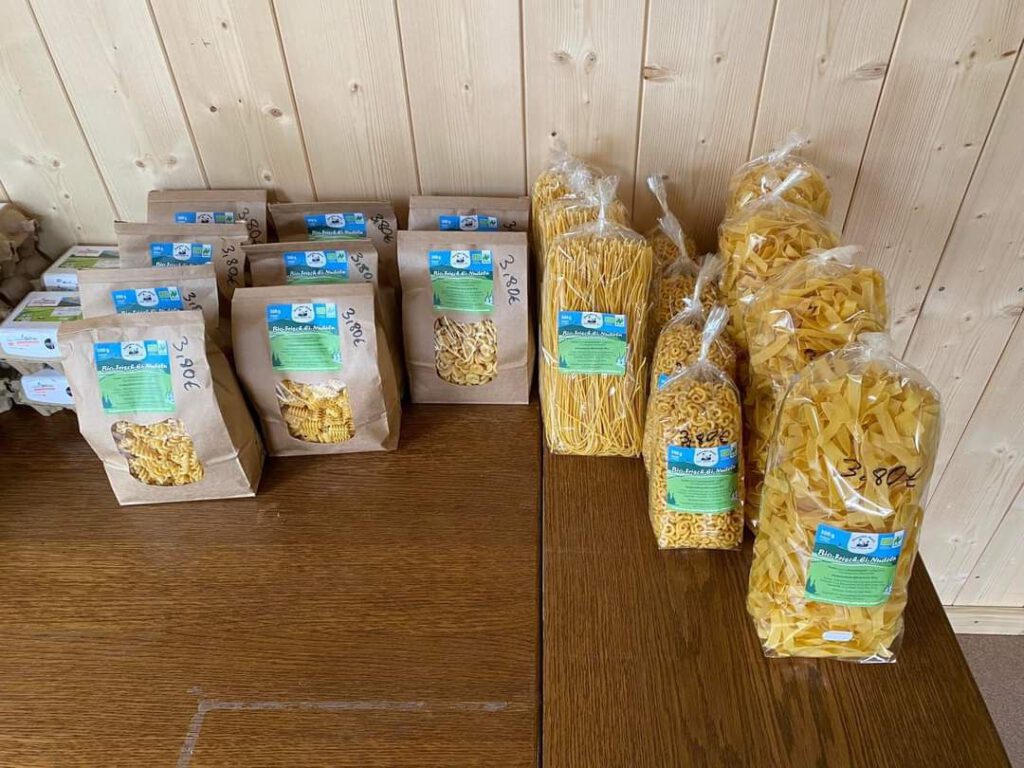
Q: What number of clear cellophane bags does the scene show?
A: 11